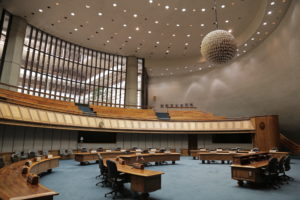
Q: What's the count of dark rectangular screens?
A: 2